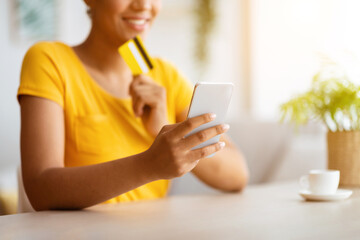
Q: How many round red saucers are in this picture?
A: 0